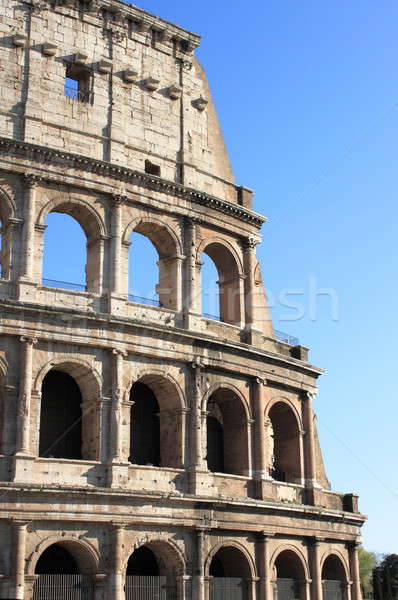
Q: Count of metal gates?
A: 5